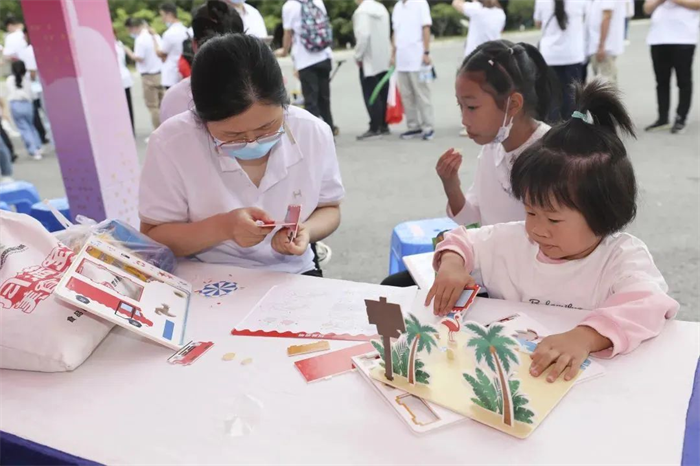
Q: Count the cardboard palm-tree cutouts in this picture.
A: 2